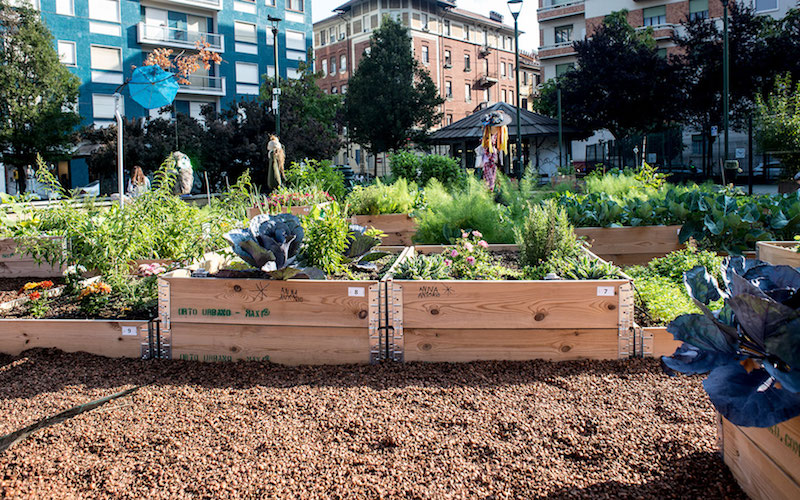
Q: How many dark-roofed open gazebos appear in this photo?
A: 1